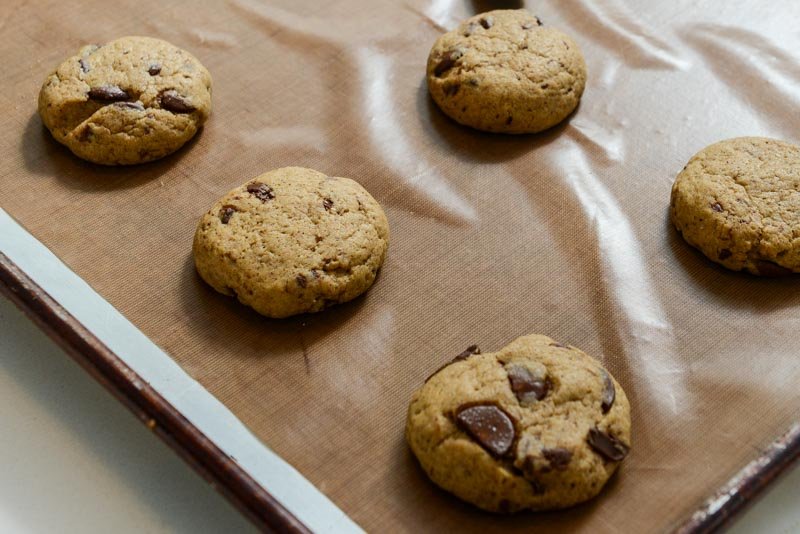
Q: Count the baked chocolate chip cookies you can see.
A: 5